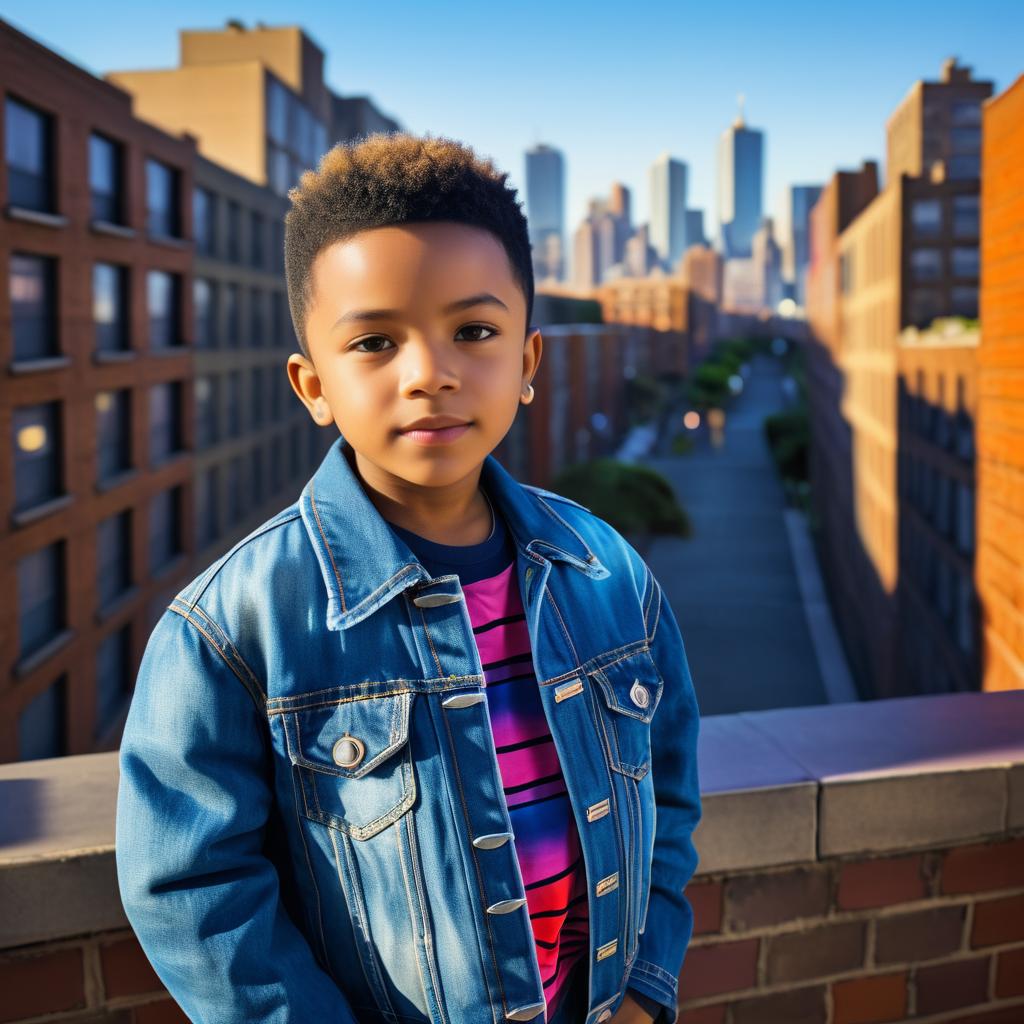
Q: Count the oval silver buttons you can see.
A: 5